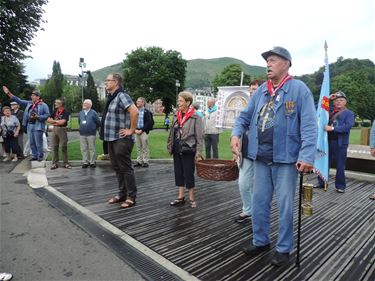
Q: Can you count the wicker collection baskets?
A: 1